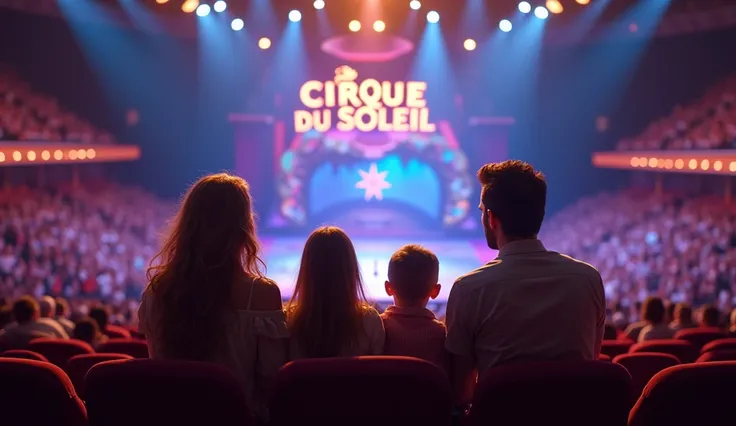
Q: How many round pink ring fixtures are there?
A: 1